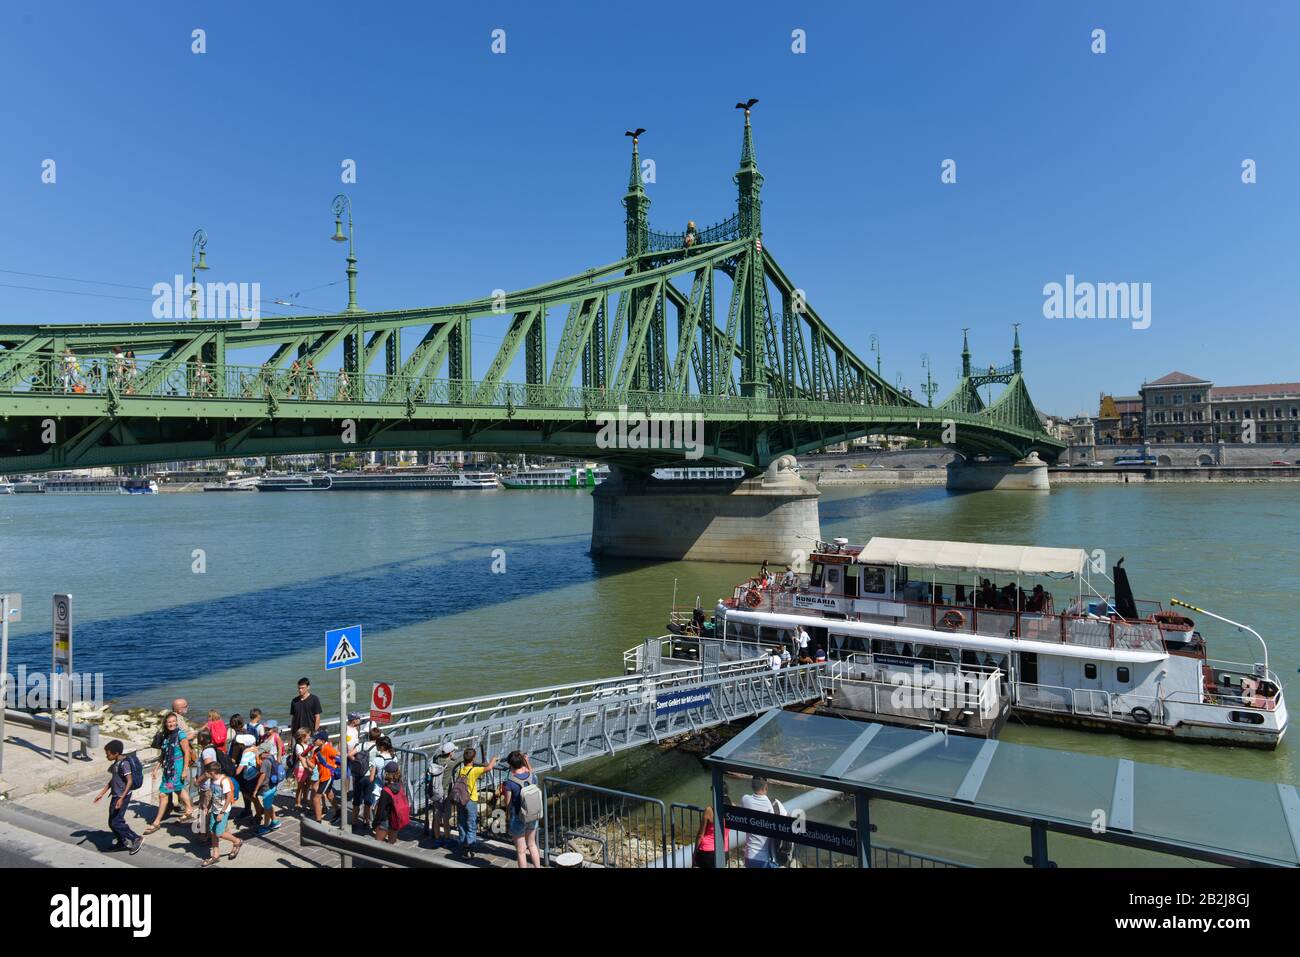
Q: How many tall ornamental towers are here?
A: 4